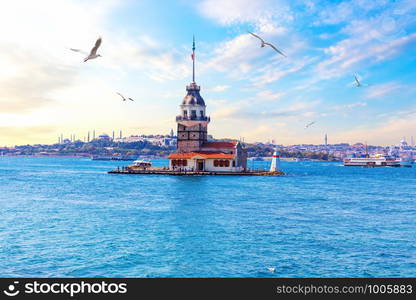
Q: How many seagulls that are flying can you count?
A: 5